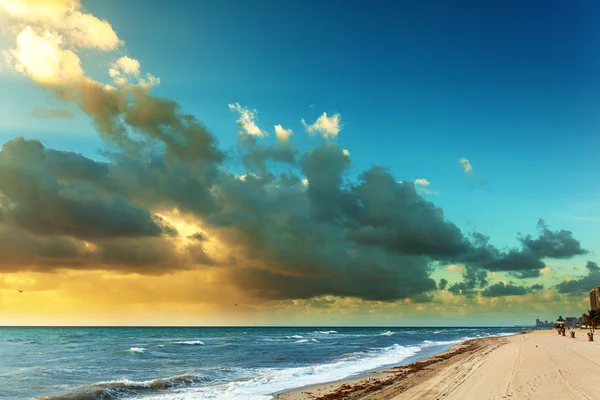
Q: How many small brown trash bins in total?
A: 4